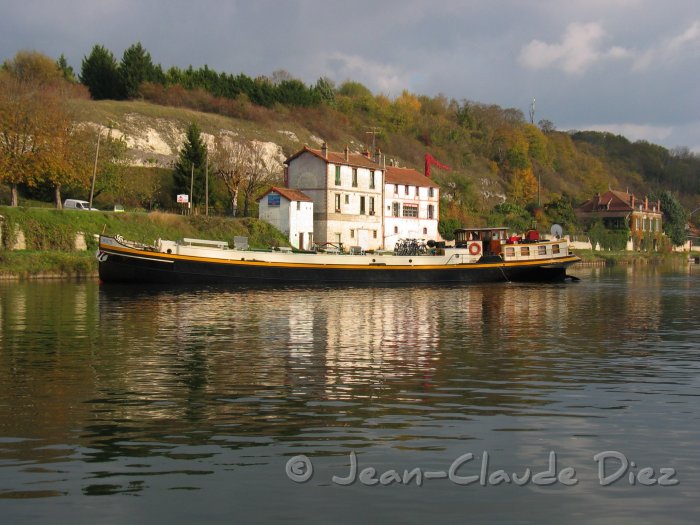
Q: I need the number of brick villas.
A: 1